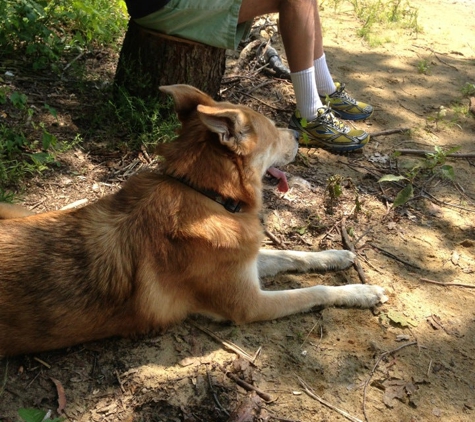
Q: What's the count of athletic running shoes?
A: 2